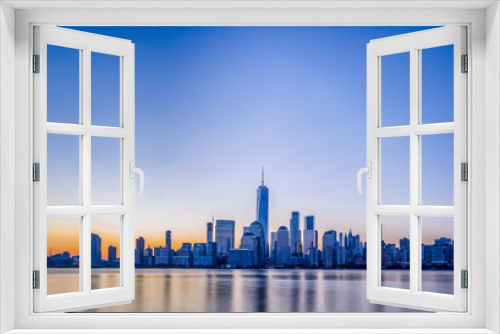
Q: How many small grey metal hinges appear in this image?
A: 6